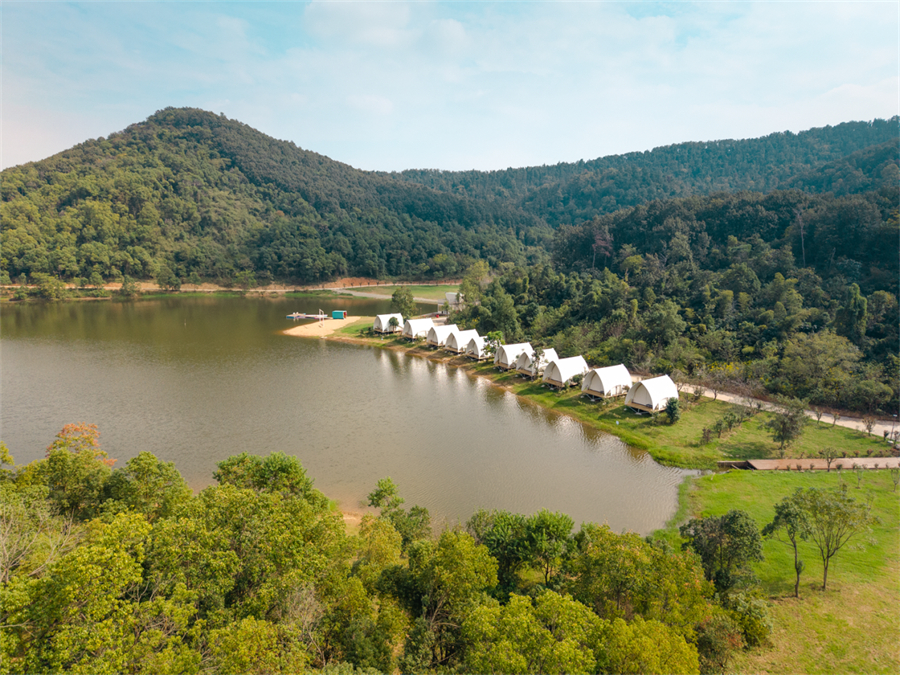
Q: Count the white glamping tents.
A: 10